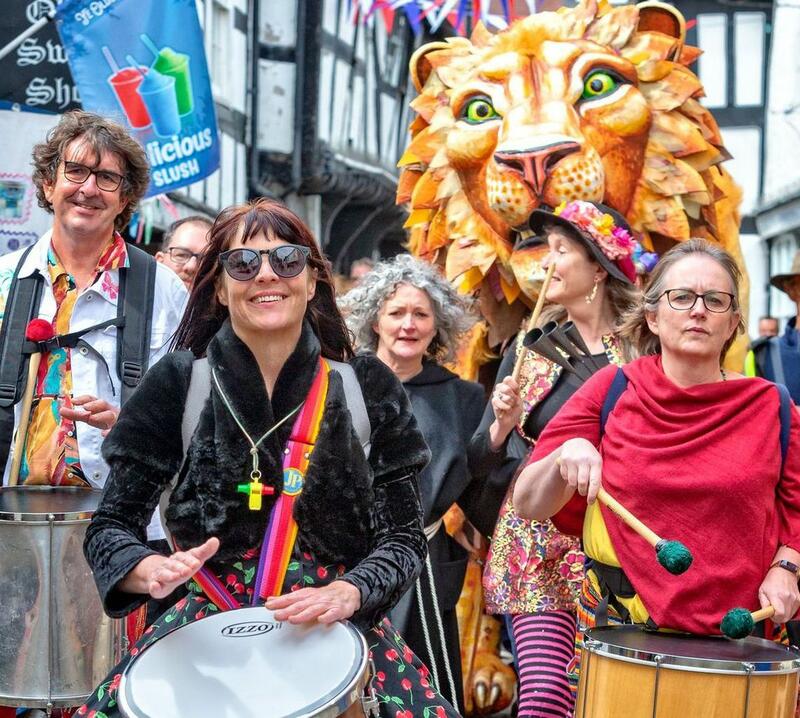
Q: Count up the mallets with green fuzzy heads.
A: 2